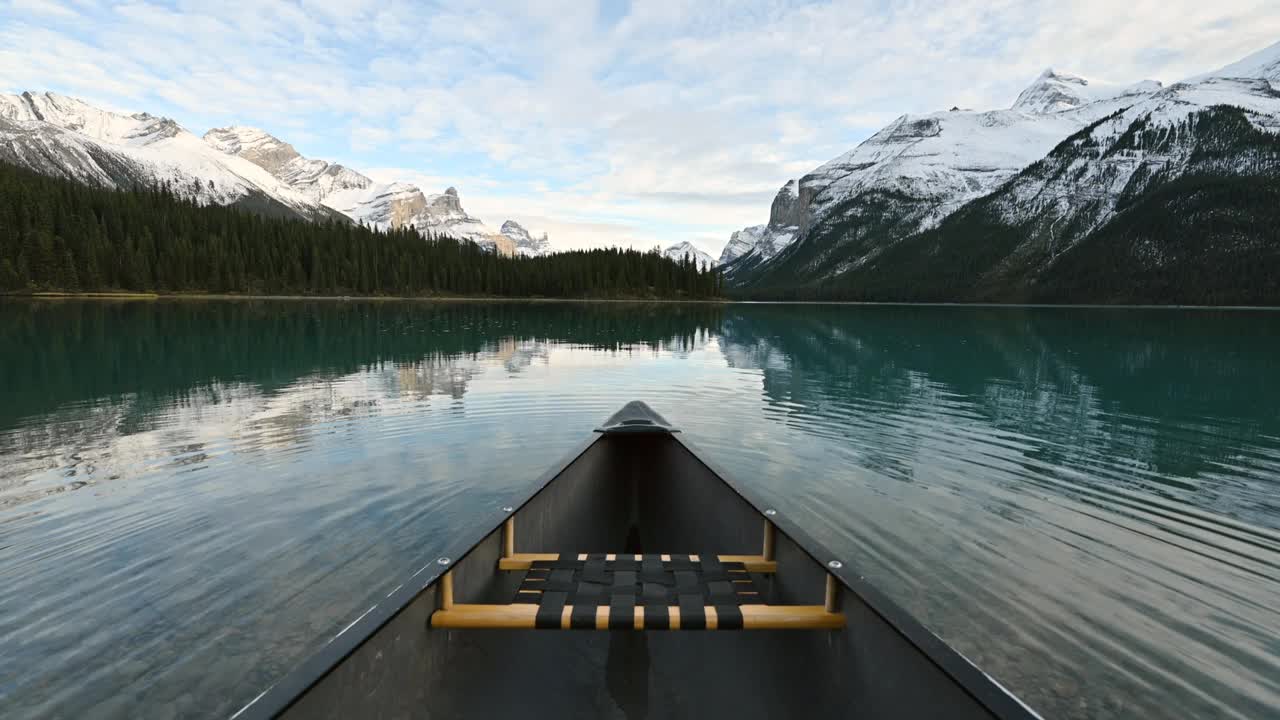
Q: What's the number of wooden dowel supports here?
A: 4